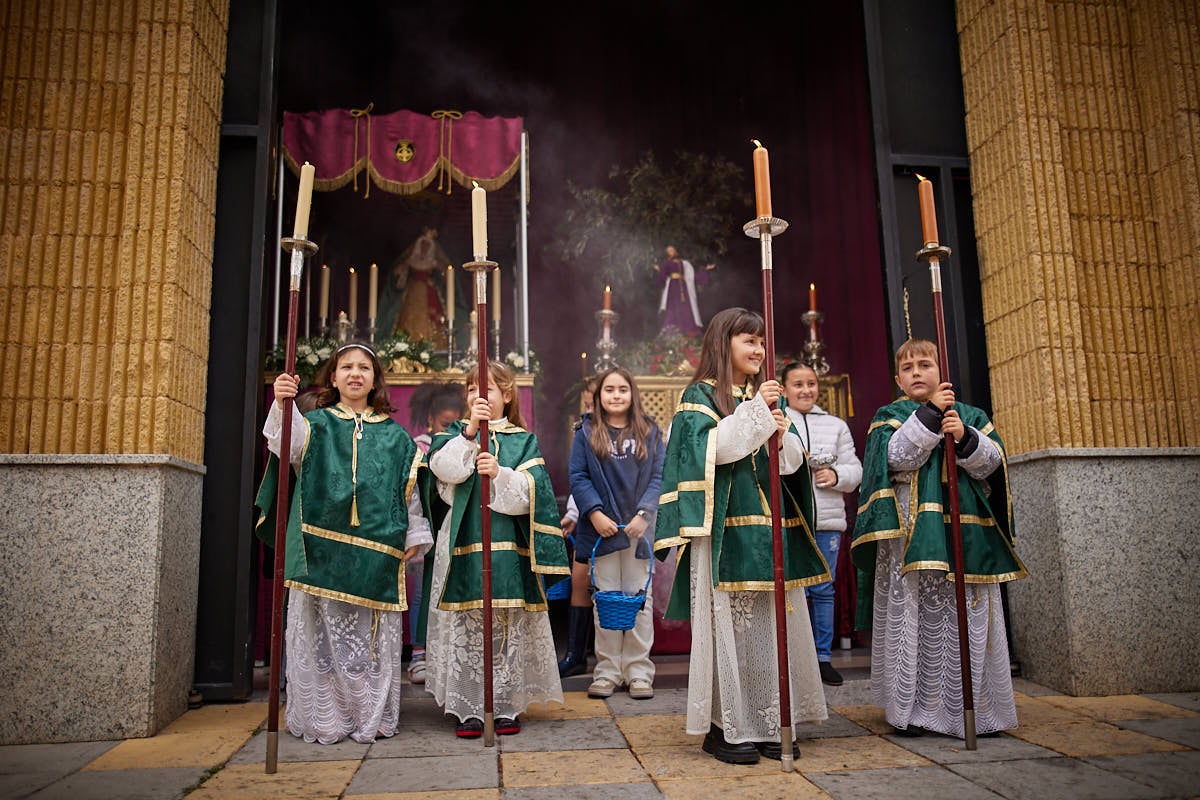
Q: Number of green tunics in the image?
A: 4